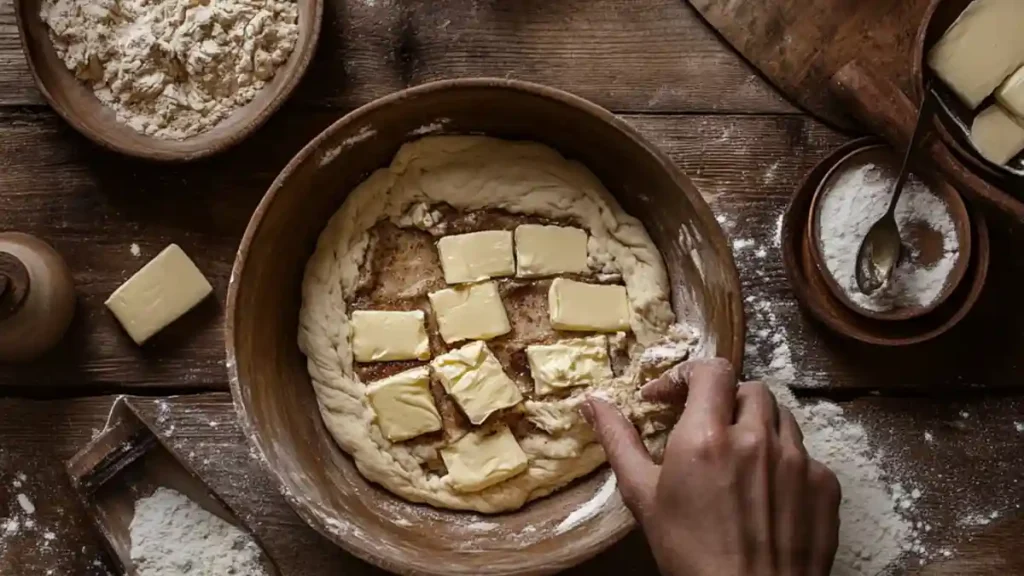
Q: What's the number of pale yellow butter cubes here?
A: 13